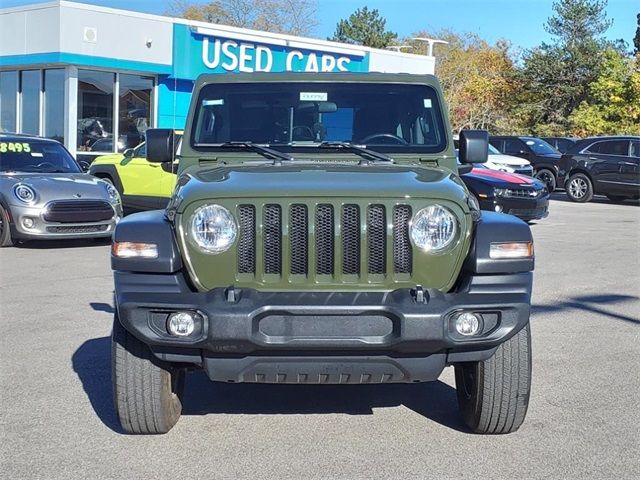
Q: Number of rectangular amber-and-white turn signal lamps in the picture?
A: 2